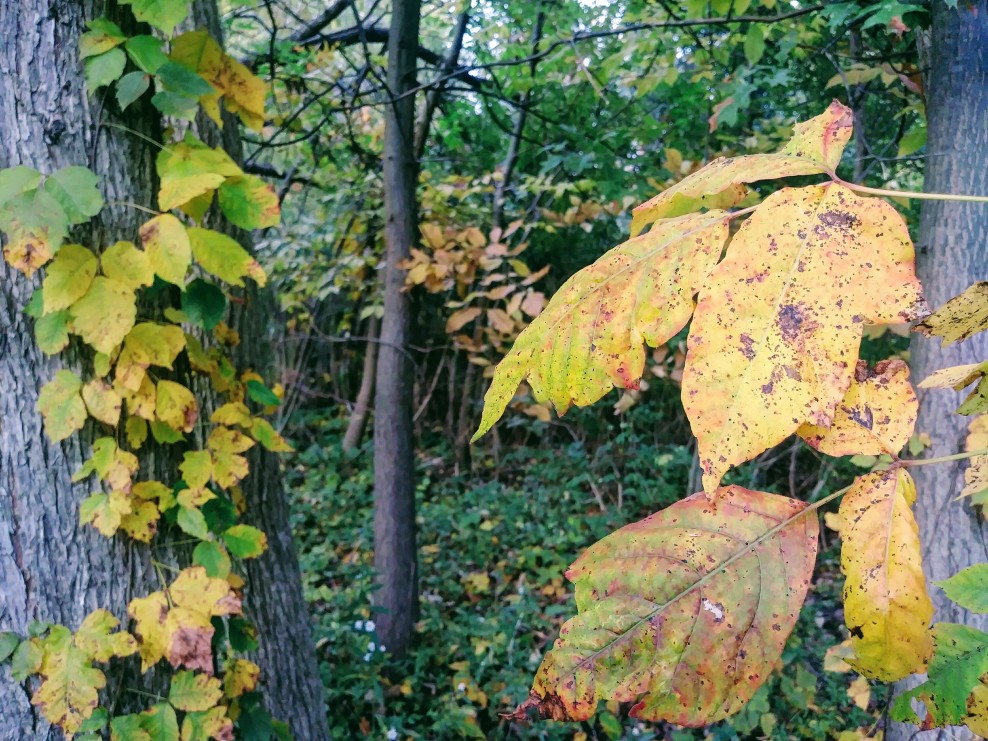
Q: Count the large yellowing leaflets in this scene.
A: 6